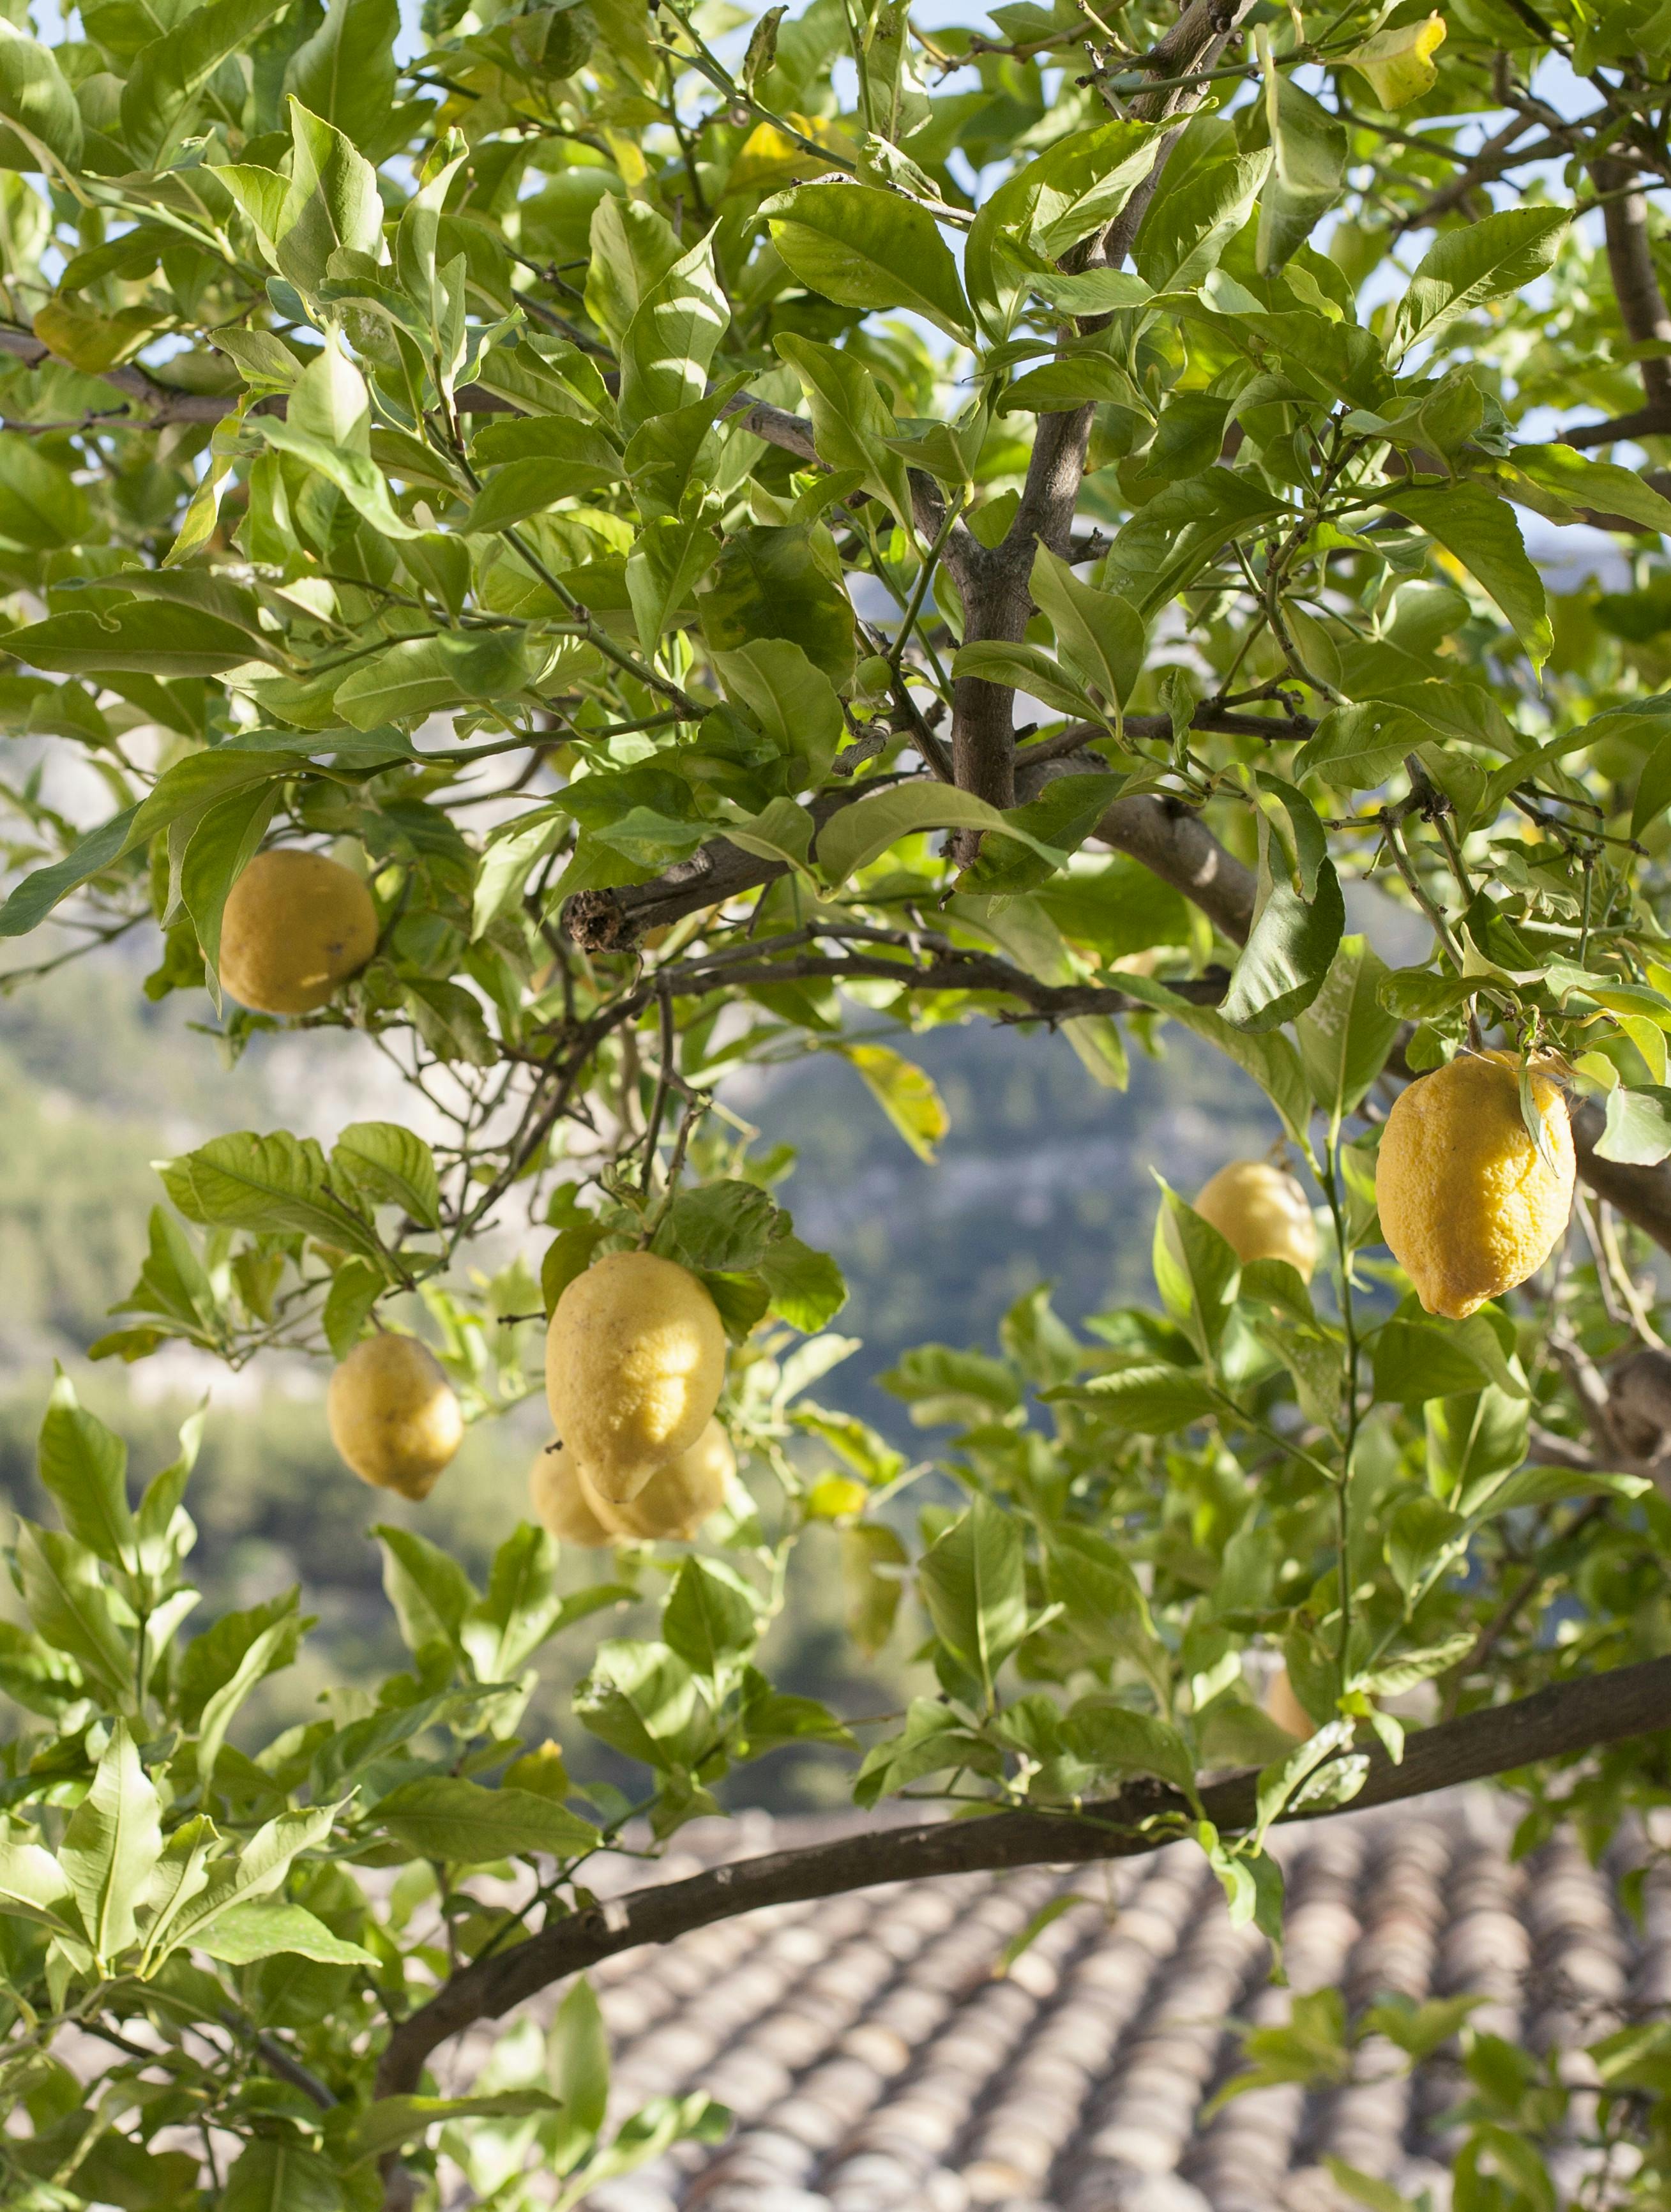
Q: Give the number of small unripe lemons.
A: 1